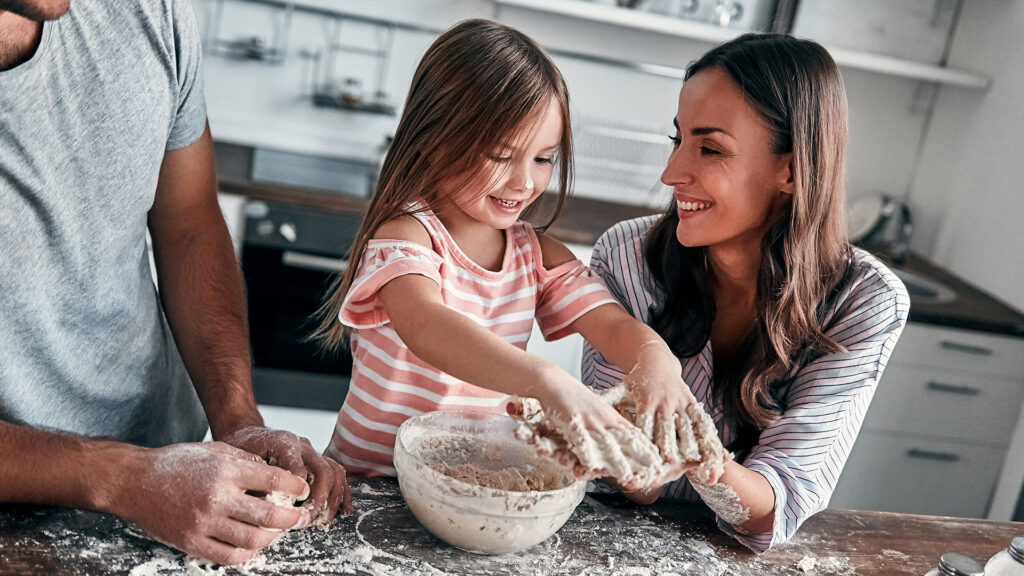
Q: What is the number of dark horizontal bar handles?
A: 3